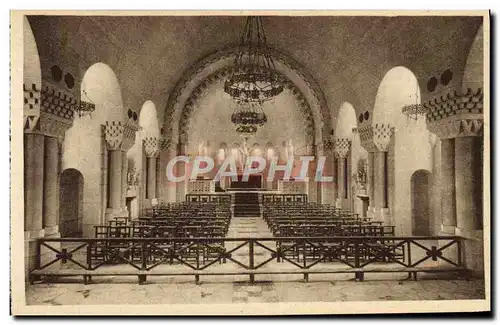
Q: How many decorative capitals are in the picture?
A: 6